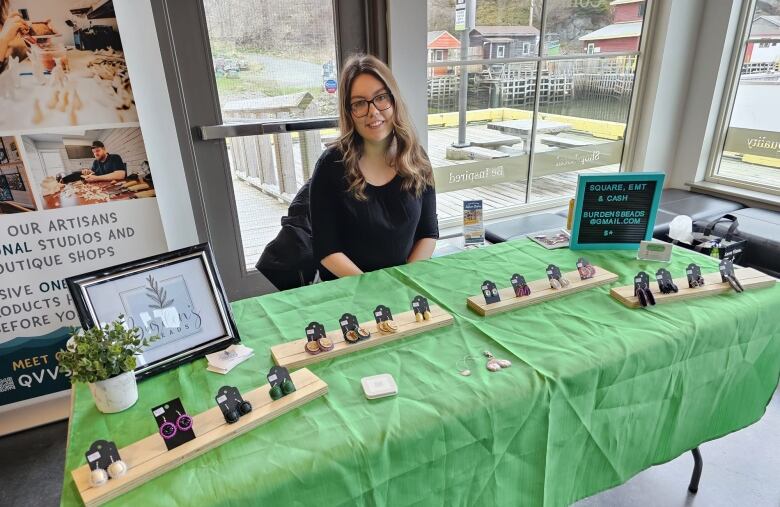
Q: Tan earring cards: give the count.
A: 0